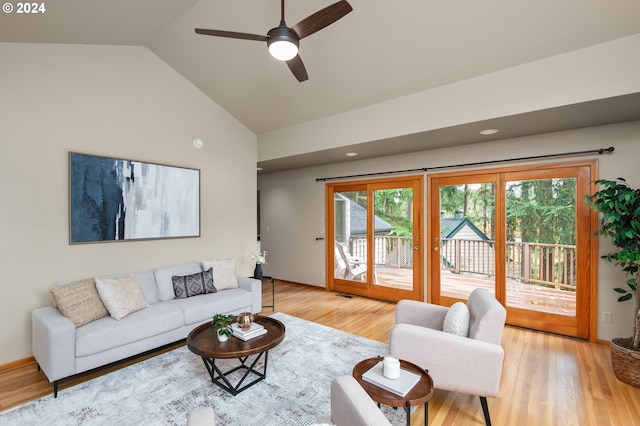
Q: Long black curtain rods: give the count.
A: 1